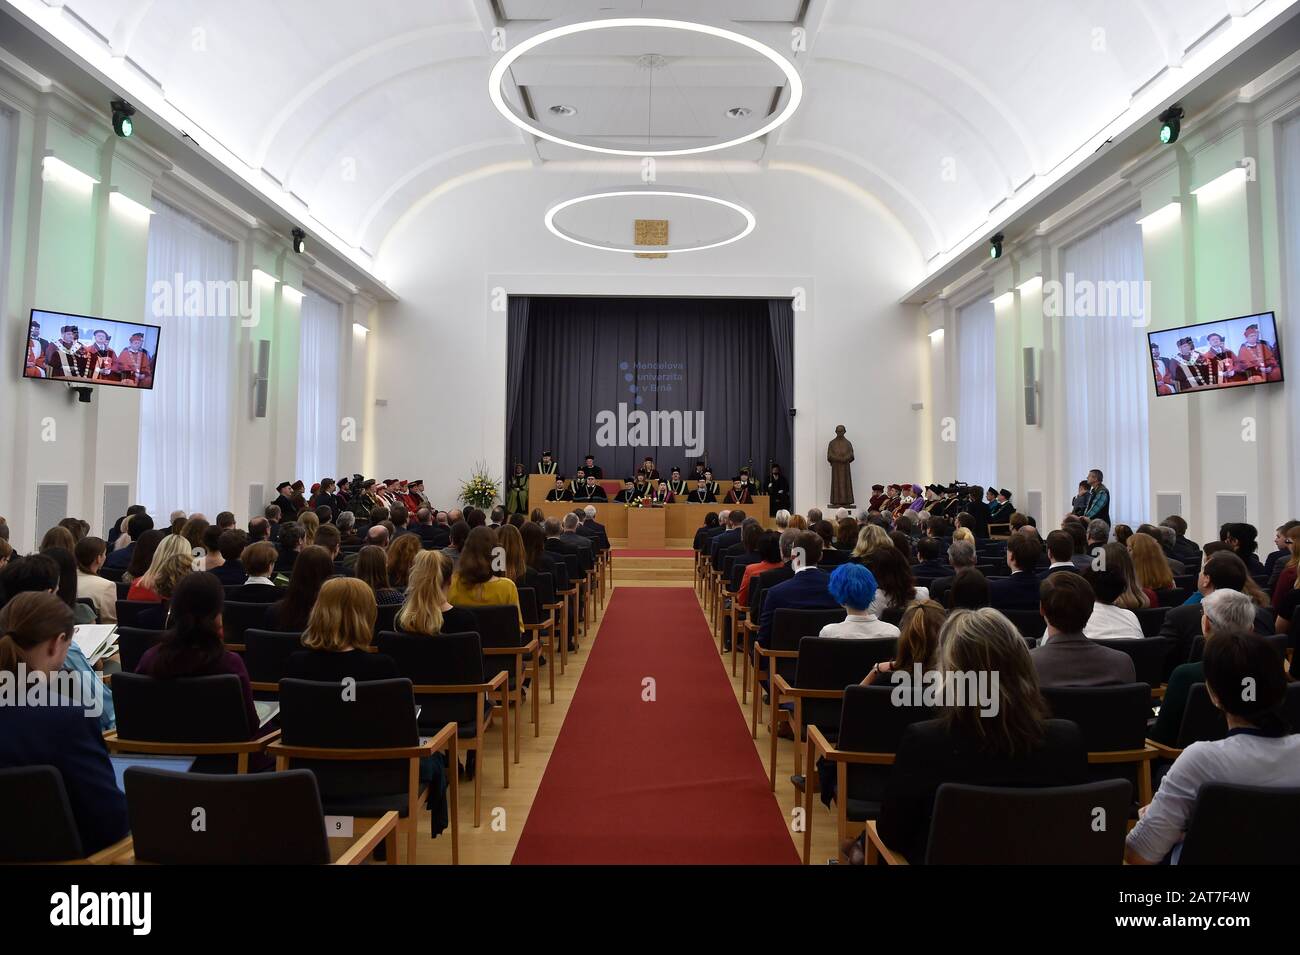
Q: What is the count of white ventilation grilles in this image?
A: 6